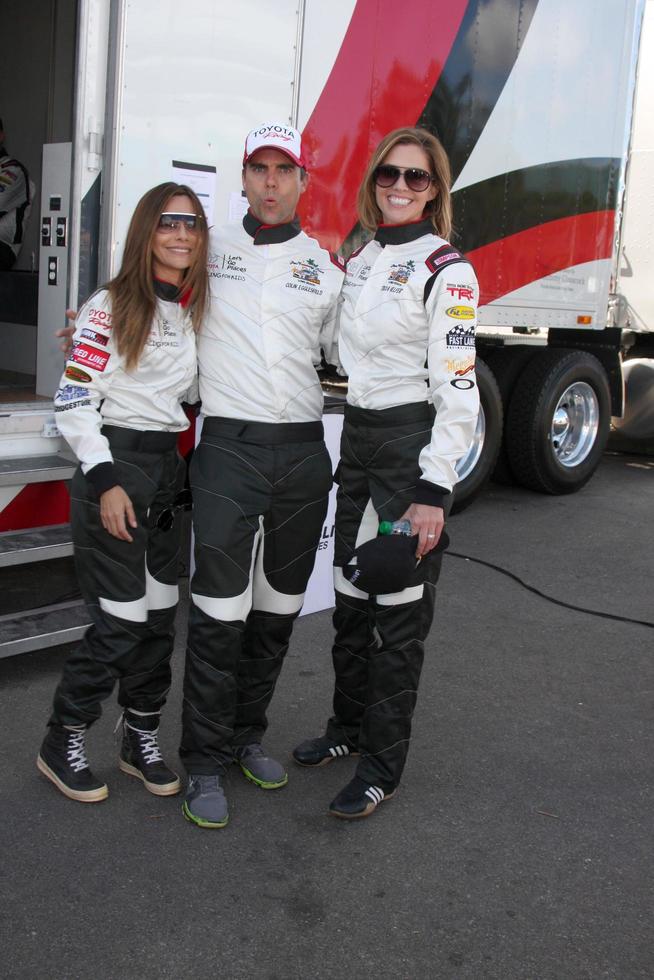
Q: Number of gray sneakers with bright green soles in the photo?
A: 2